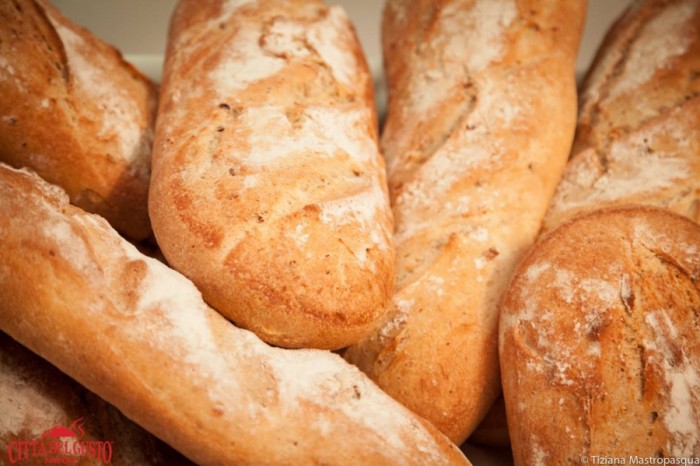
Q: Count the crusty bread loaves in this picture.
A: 7